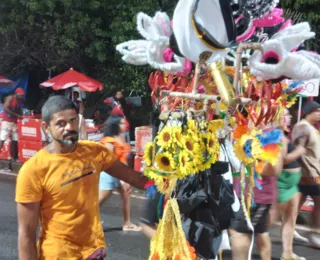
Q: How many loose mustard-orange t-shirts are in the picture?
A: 1